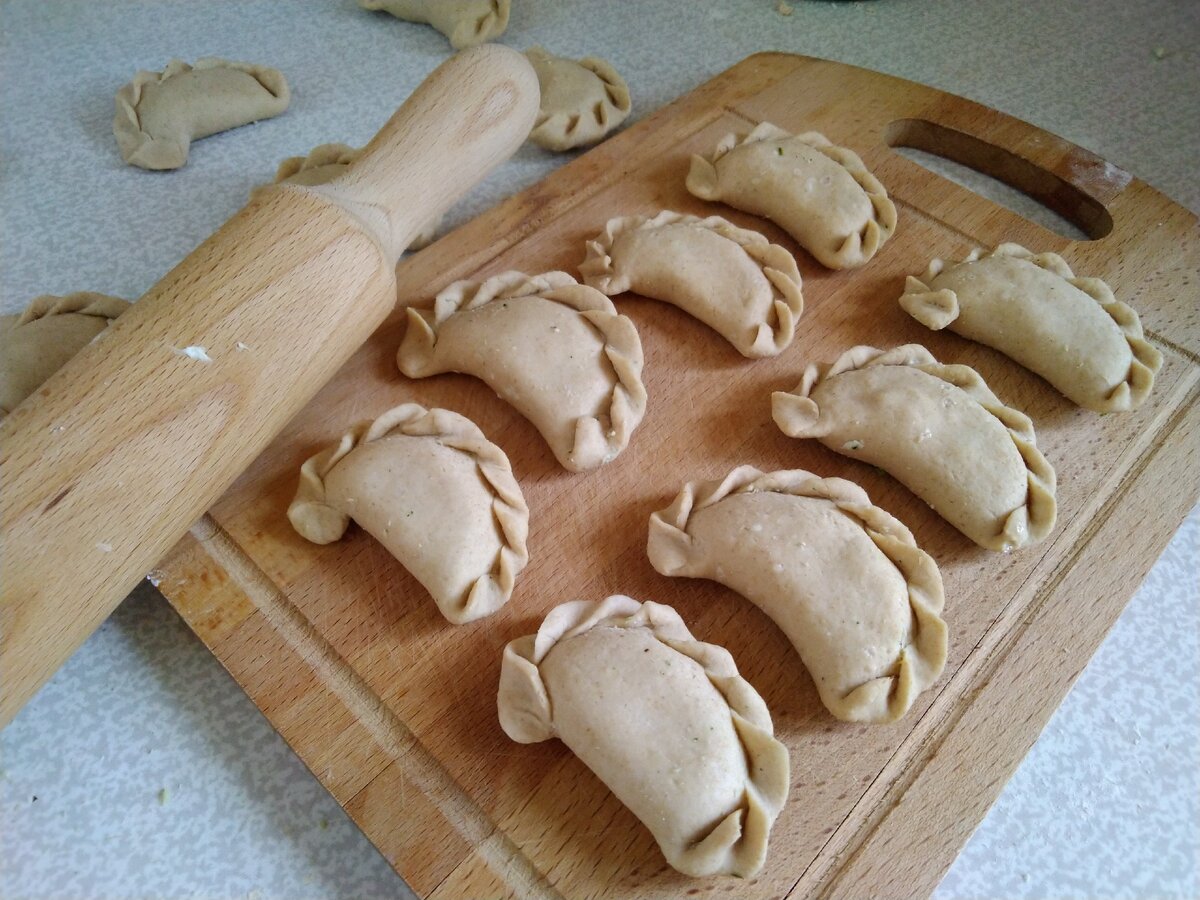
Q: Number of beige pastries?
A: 13